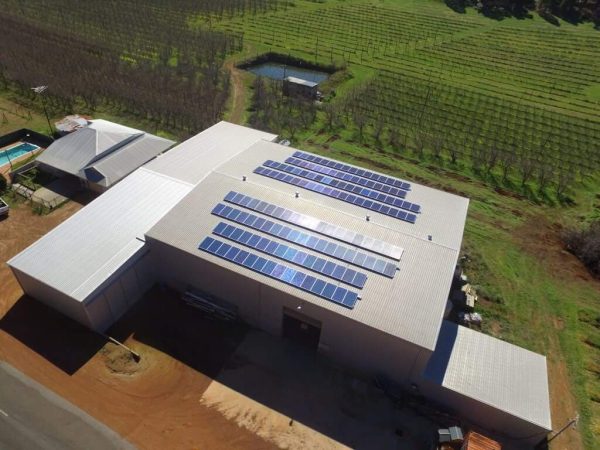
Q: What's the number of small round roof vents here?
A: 4